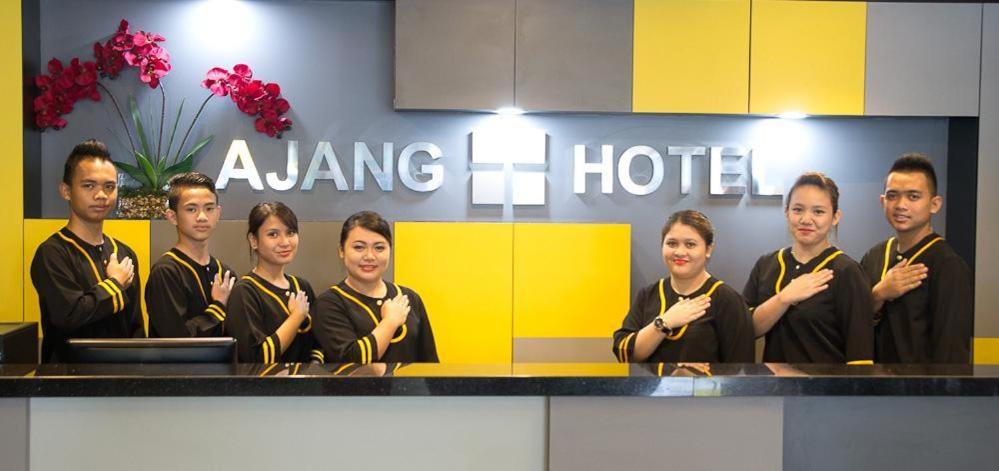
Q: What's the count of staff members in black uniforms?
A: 7